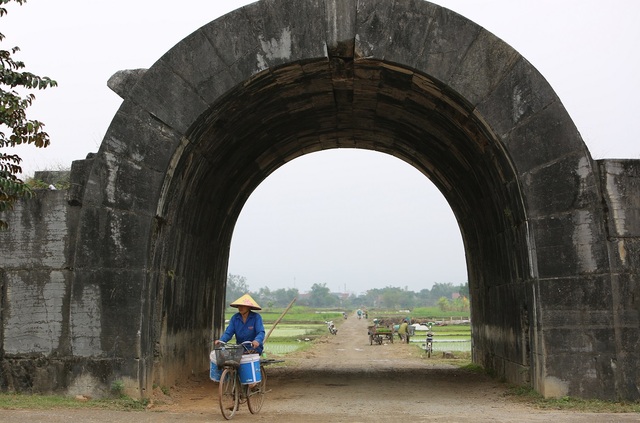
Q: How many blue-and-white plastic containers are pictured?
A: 2